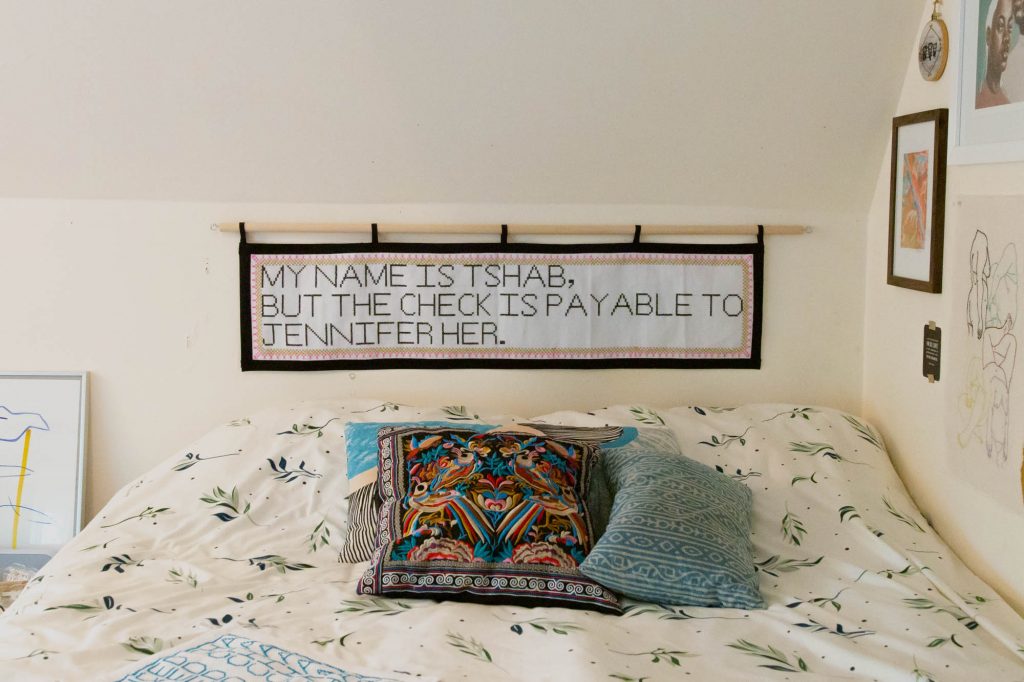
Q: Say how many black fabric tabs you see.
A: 5